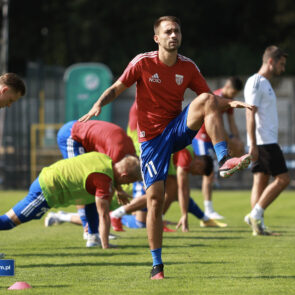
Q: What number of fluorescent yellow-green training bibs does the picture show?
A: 3